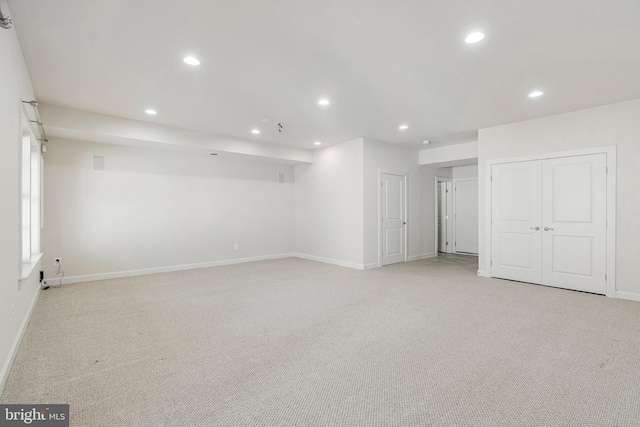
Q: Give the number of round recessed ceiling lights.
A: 8